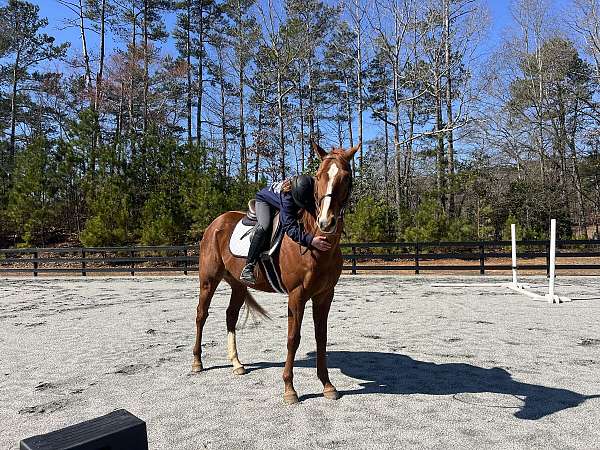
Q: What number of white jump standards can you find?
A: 2